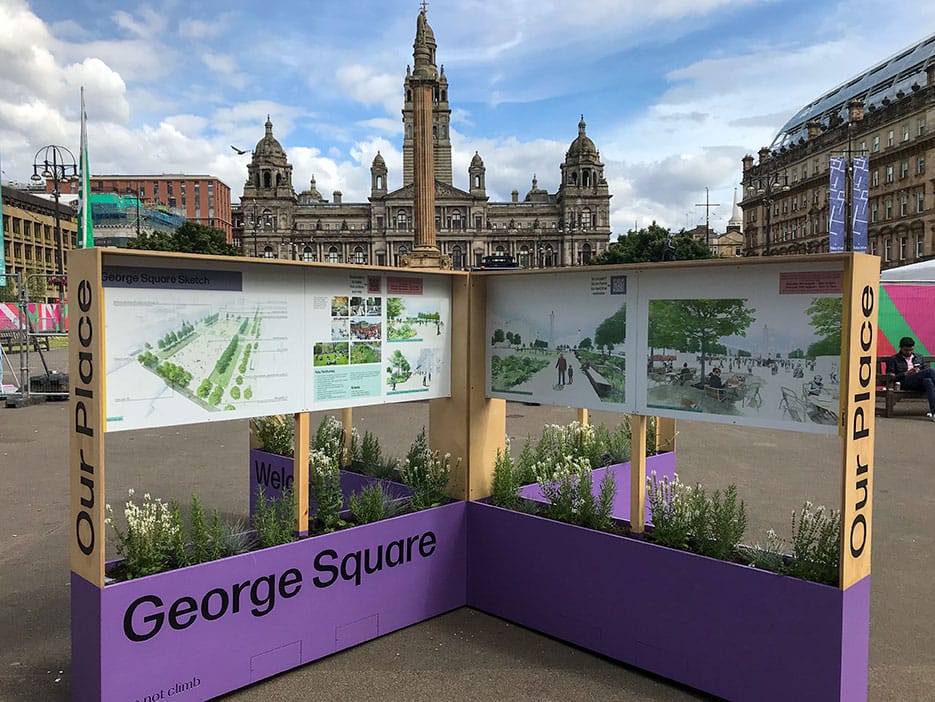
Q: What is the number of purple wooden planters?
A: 4